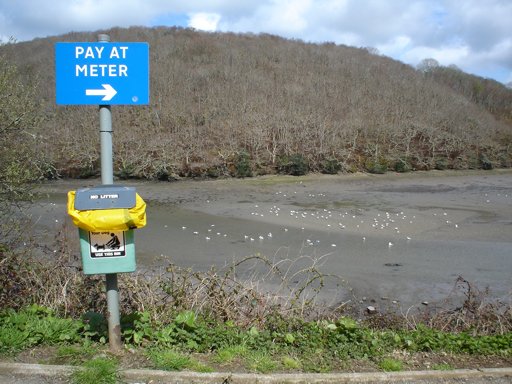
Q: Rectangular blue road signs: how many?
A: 1